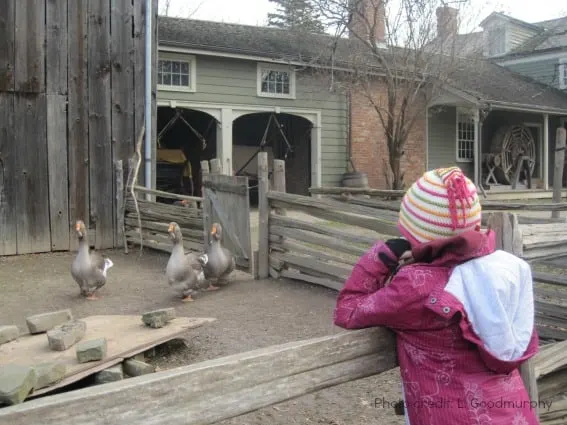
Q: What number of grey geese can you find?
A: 3